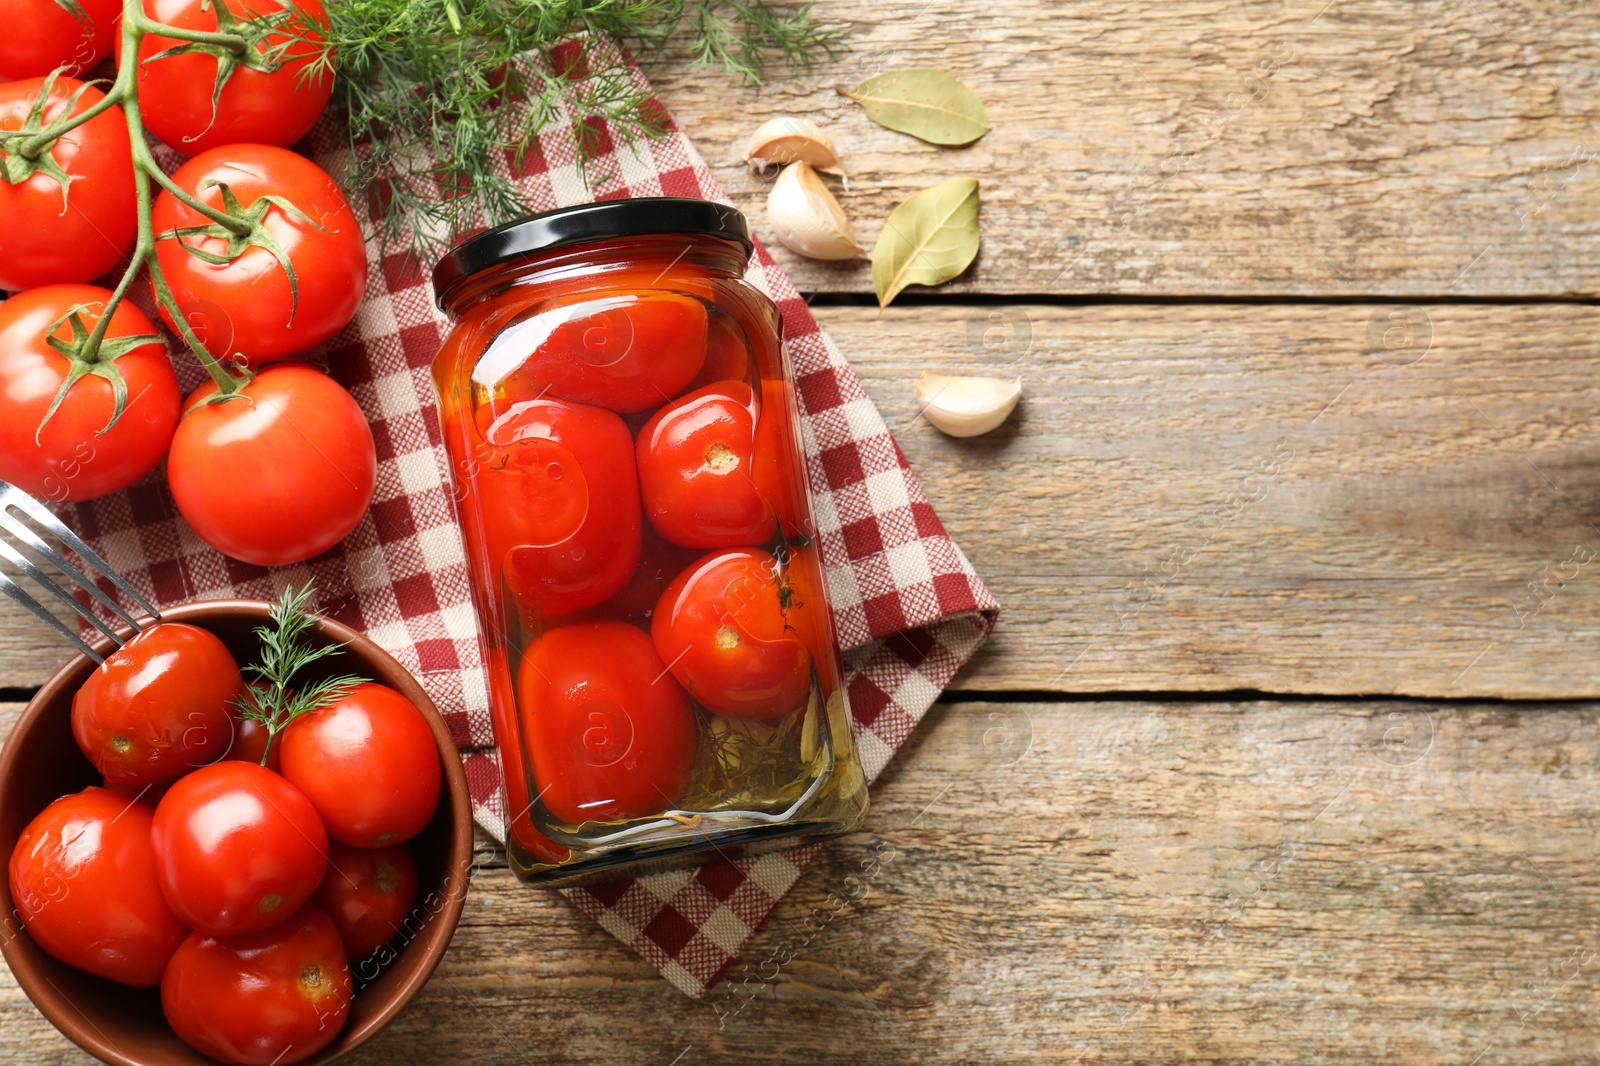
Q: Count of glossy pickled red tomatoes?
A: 12